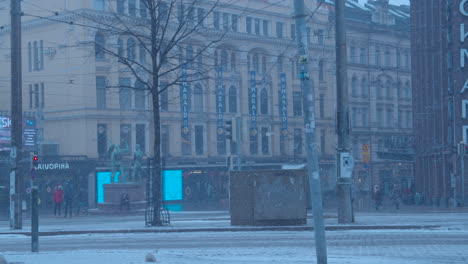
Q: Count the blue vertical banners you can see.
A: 4